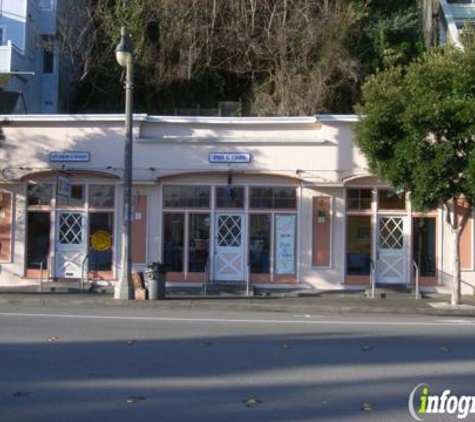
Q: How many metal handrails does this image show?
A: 6